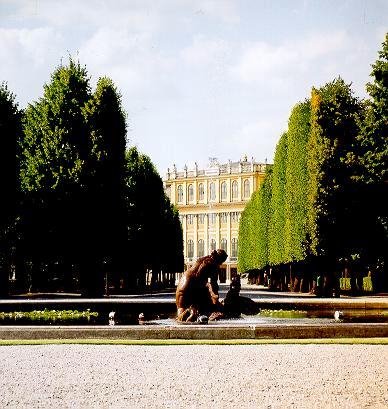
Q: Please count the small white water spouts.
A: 3